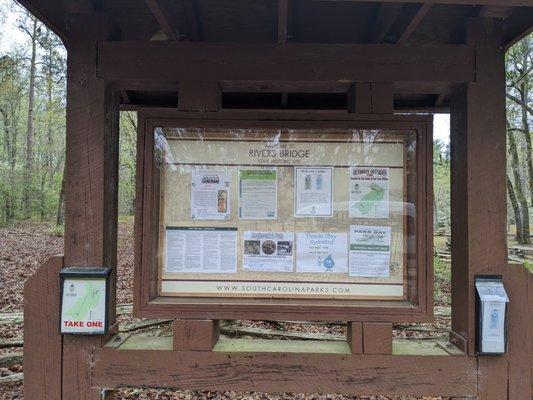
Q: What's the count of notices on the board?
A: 8